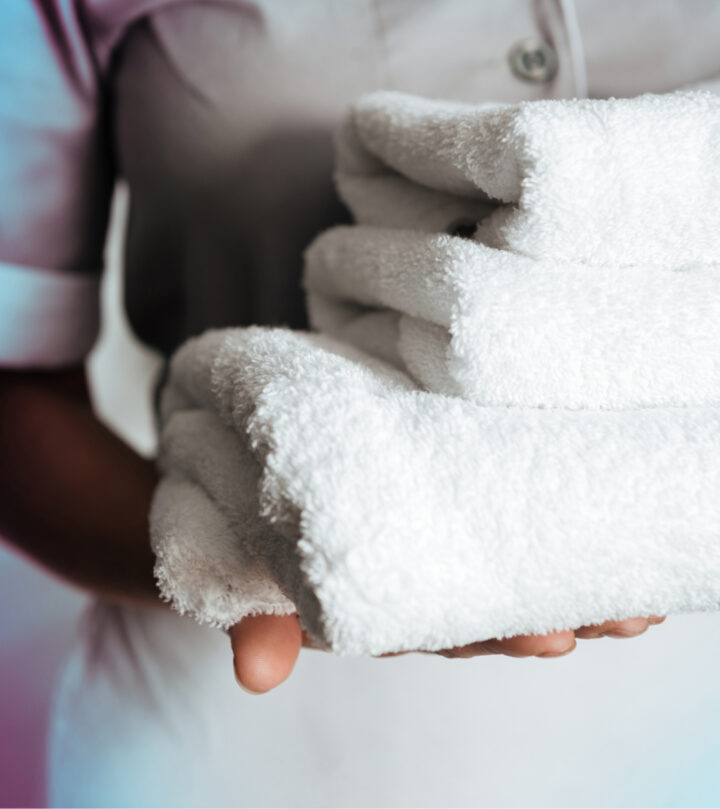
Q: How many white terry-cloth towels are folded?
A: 3